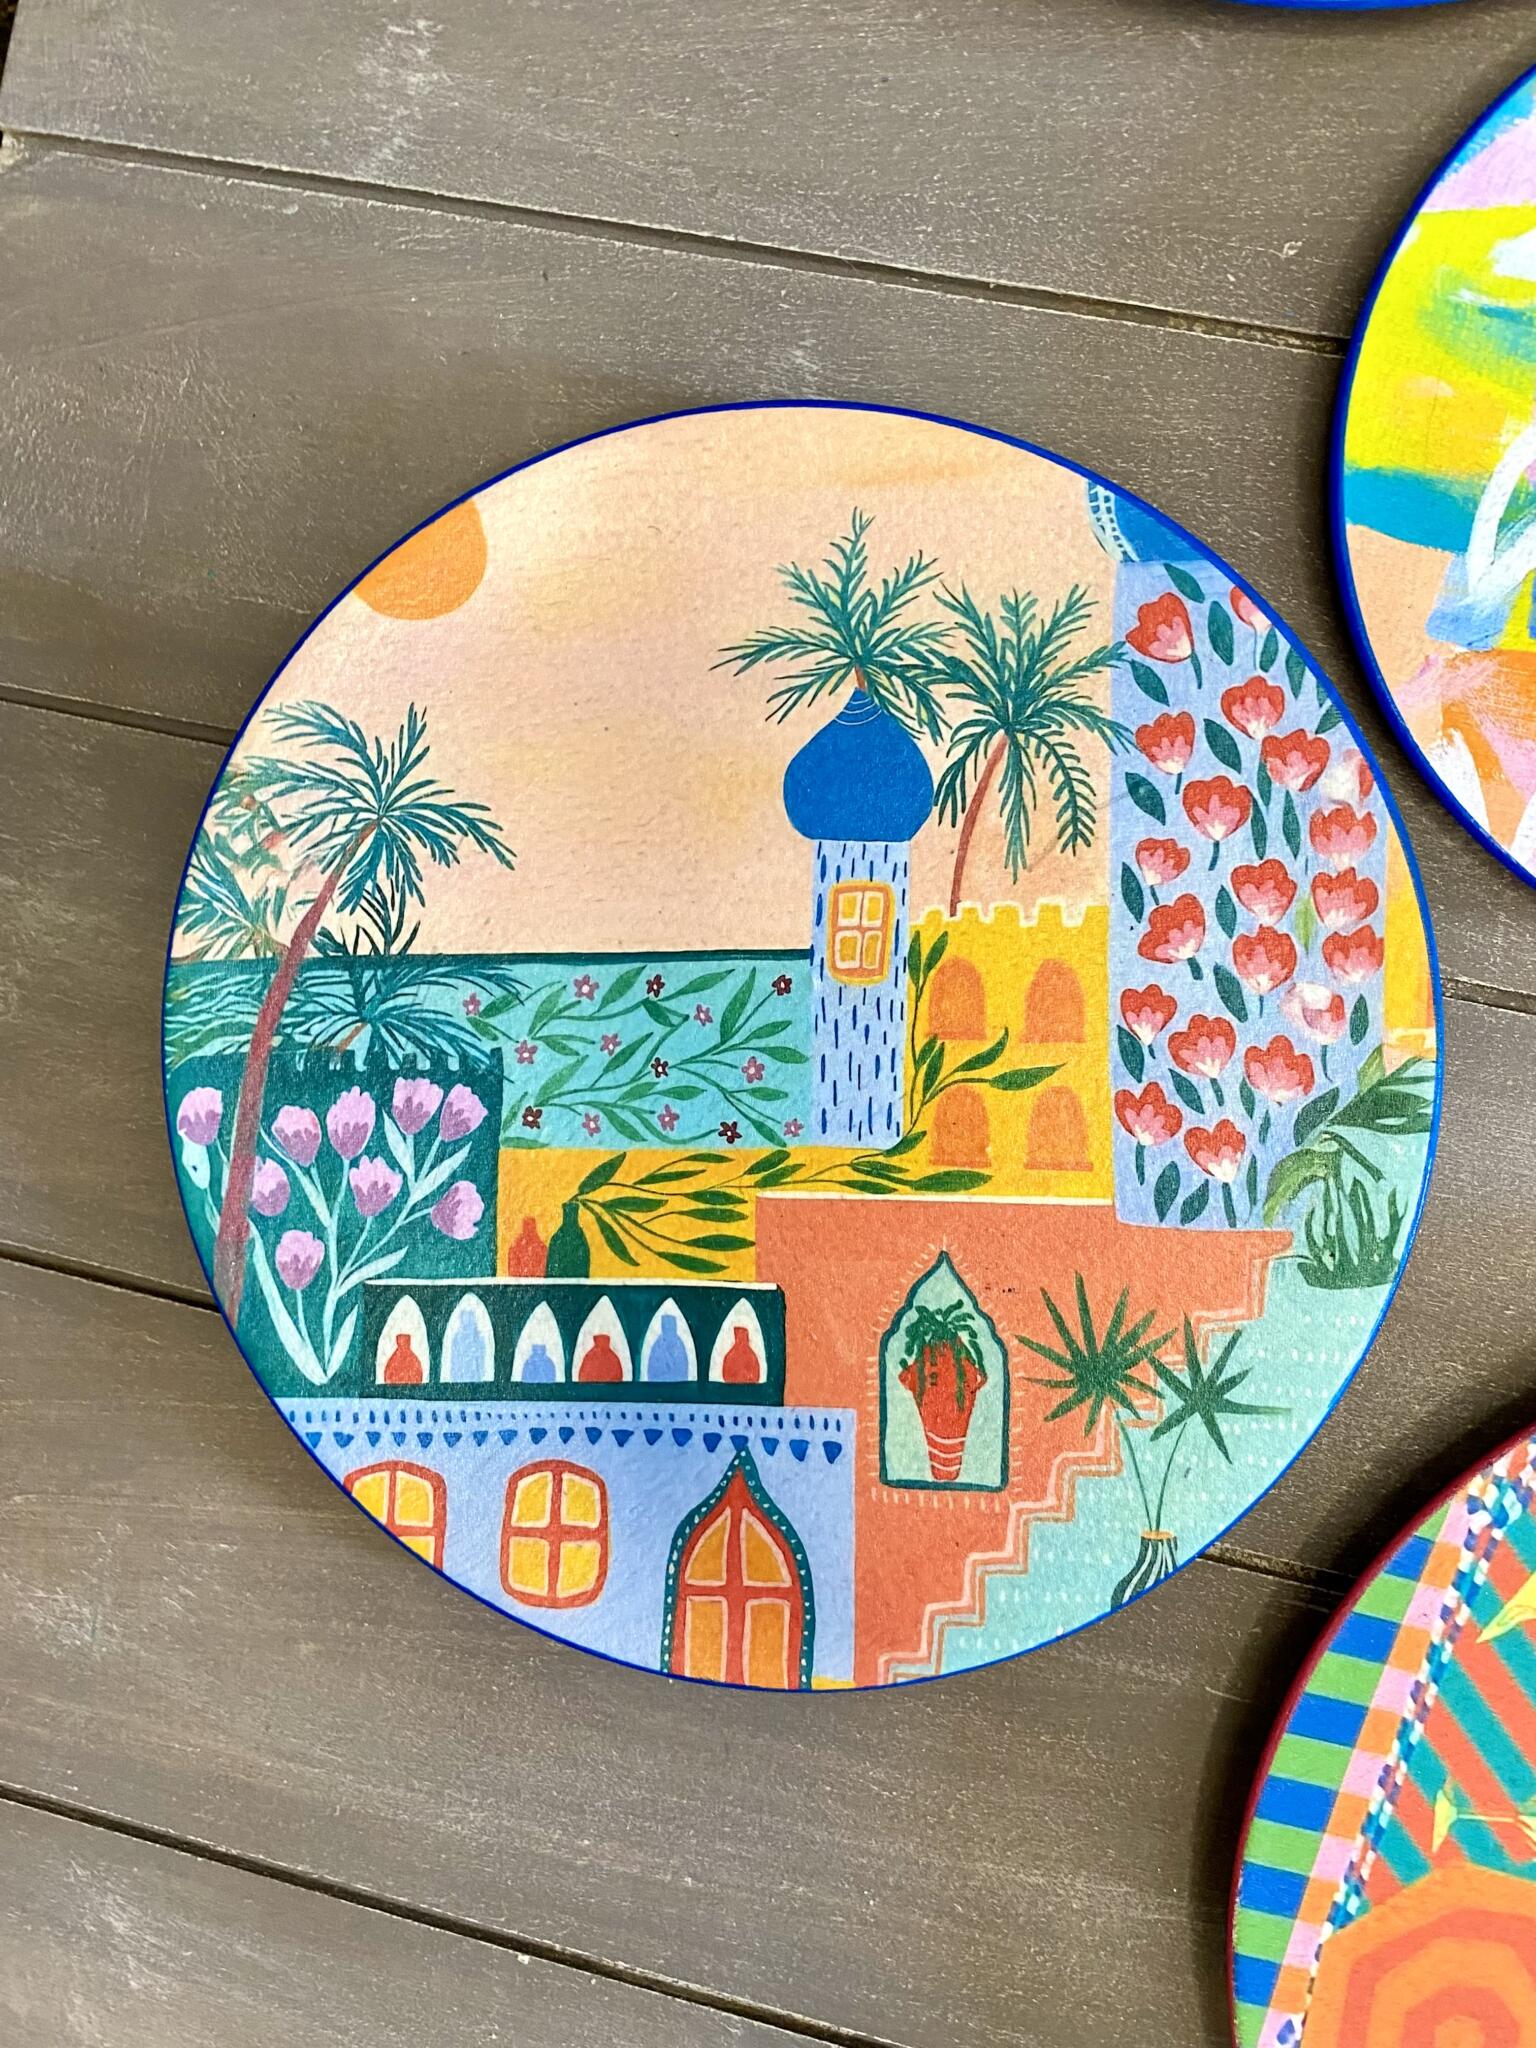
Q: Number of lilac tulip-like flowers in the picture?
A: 9